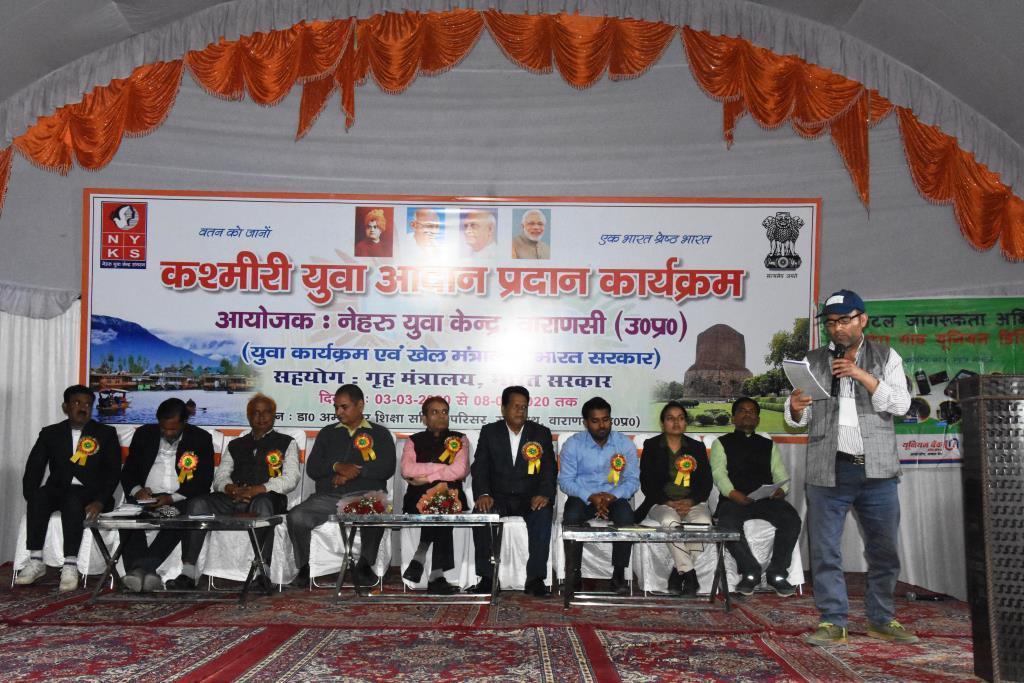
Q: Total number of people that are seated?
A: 9